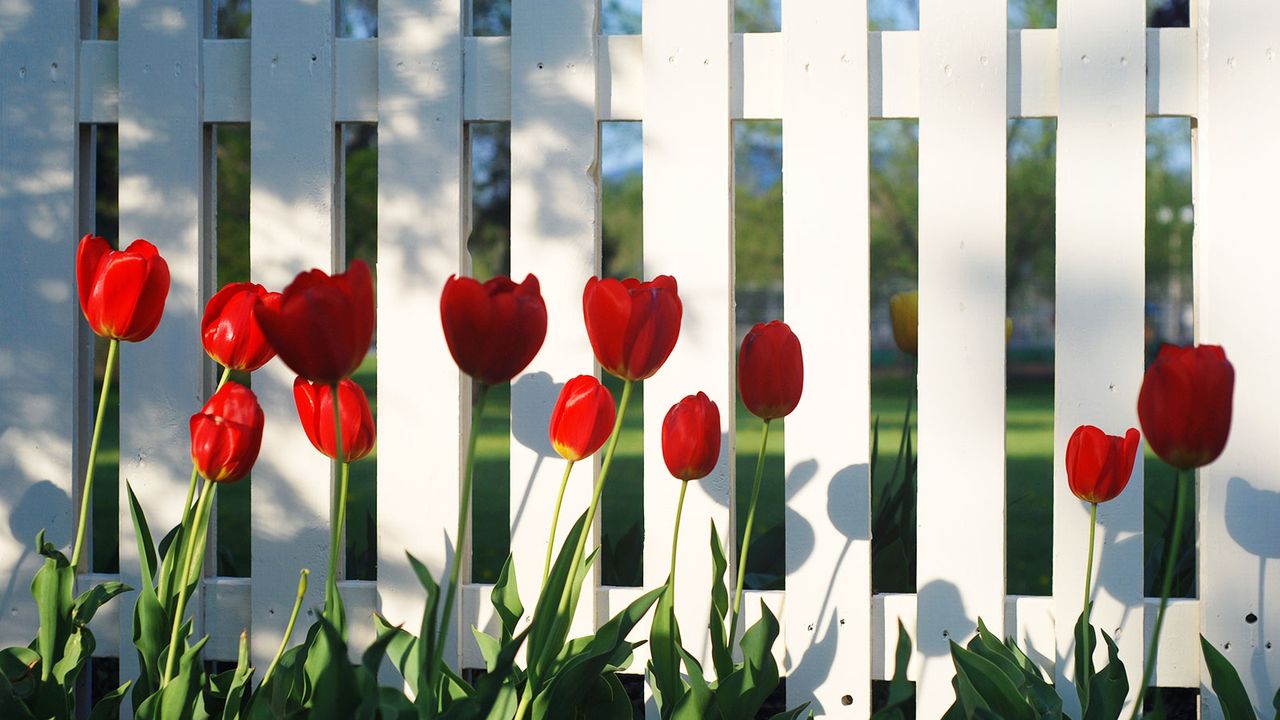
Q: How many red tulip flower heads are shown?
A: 12